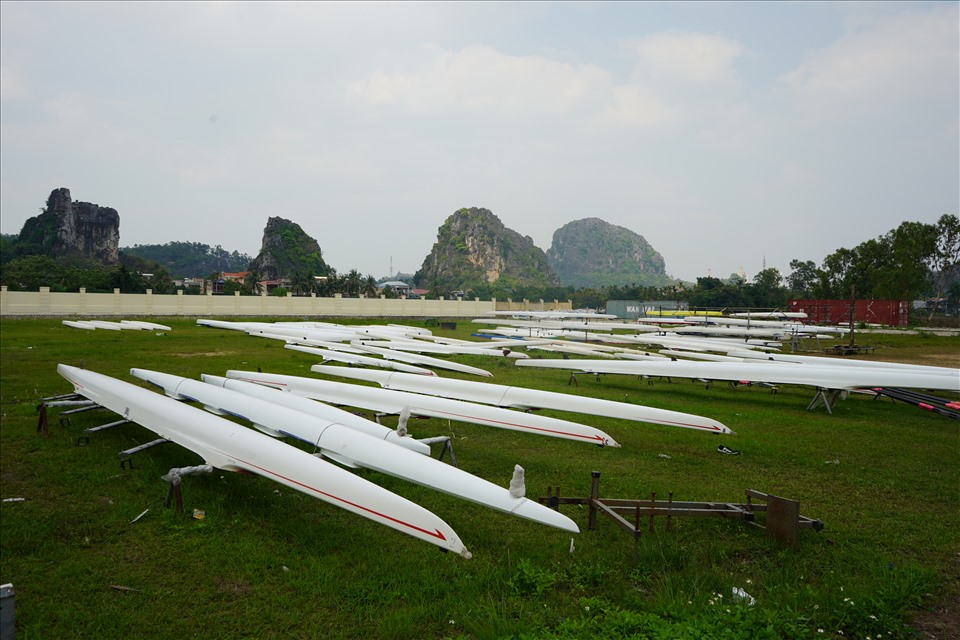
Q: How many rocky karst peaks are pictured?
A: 4